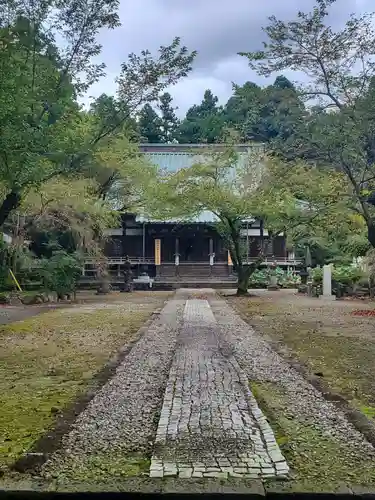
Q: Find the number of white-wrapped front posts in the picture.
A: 2